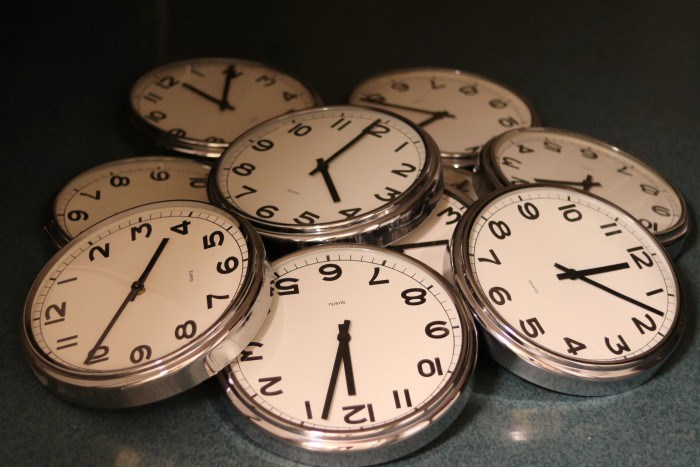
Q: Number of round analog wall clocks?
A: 9